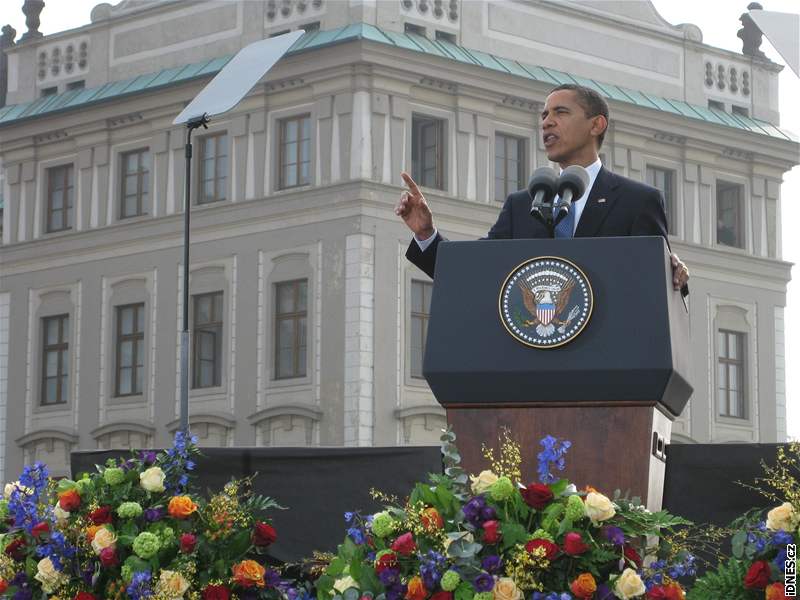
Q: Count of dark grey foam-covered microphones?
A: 2